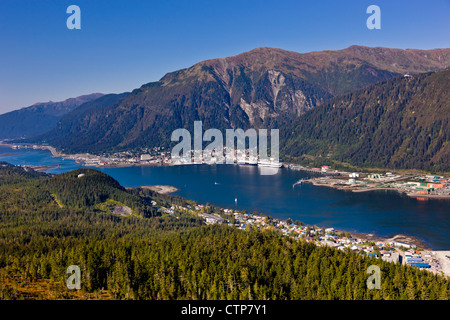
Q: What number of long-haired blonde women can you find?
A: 0